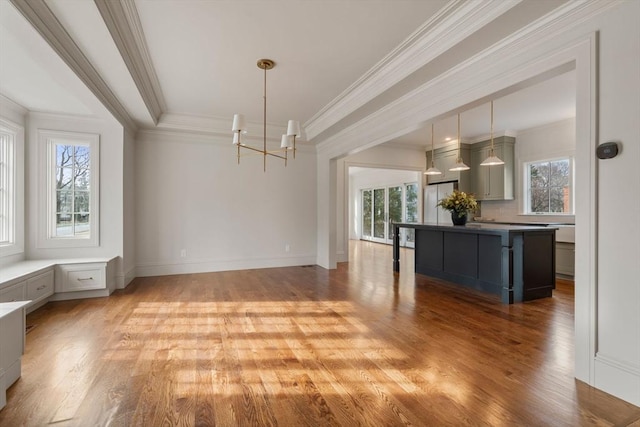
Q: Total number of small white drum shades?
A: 4